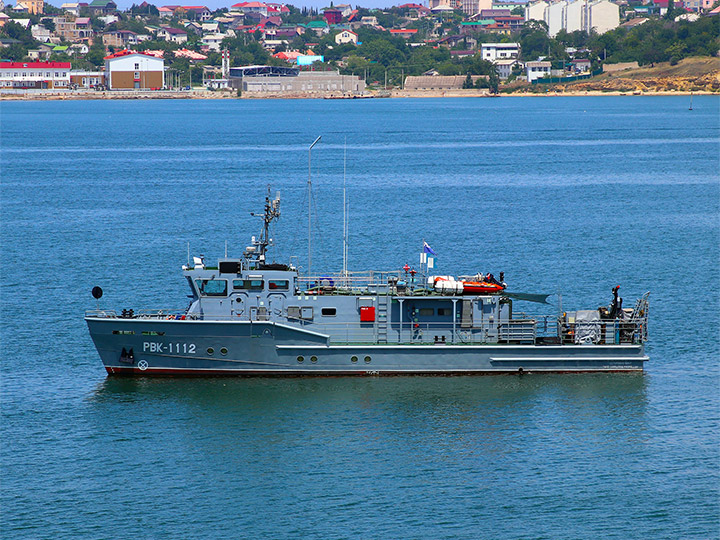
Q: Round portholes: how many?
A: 6